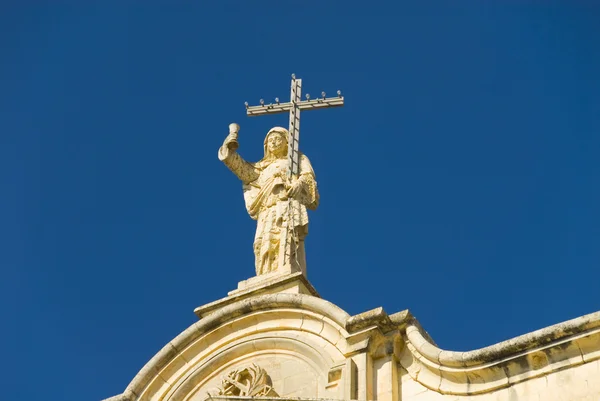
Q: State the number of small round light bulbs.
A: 7